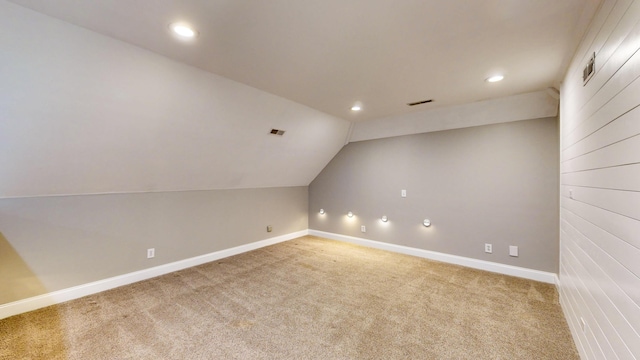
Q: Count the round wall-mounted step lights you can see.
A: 4